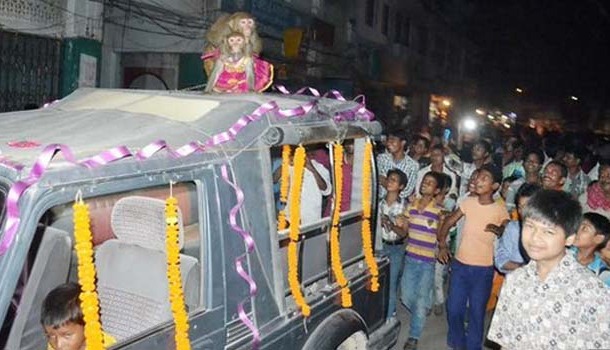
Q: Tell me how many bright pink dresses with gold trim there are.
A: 1